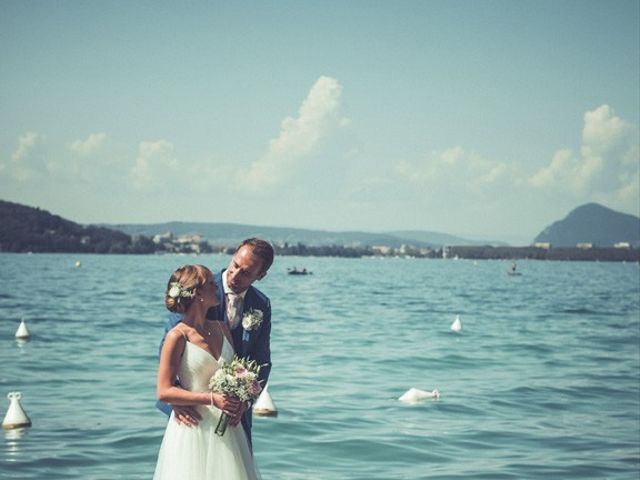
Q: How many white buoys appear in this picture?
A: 5